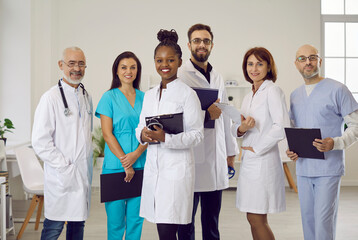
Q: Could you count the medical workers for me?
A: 6